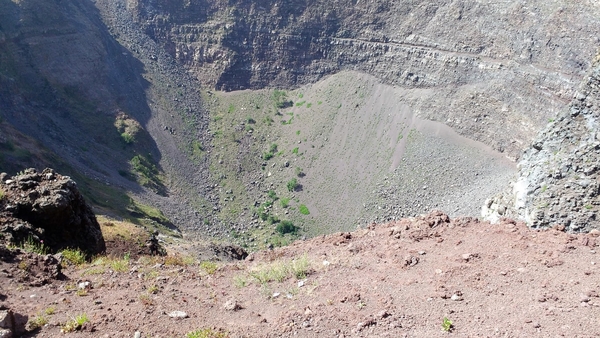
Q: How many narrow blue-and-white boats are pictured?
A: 0